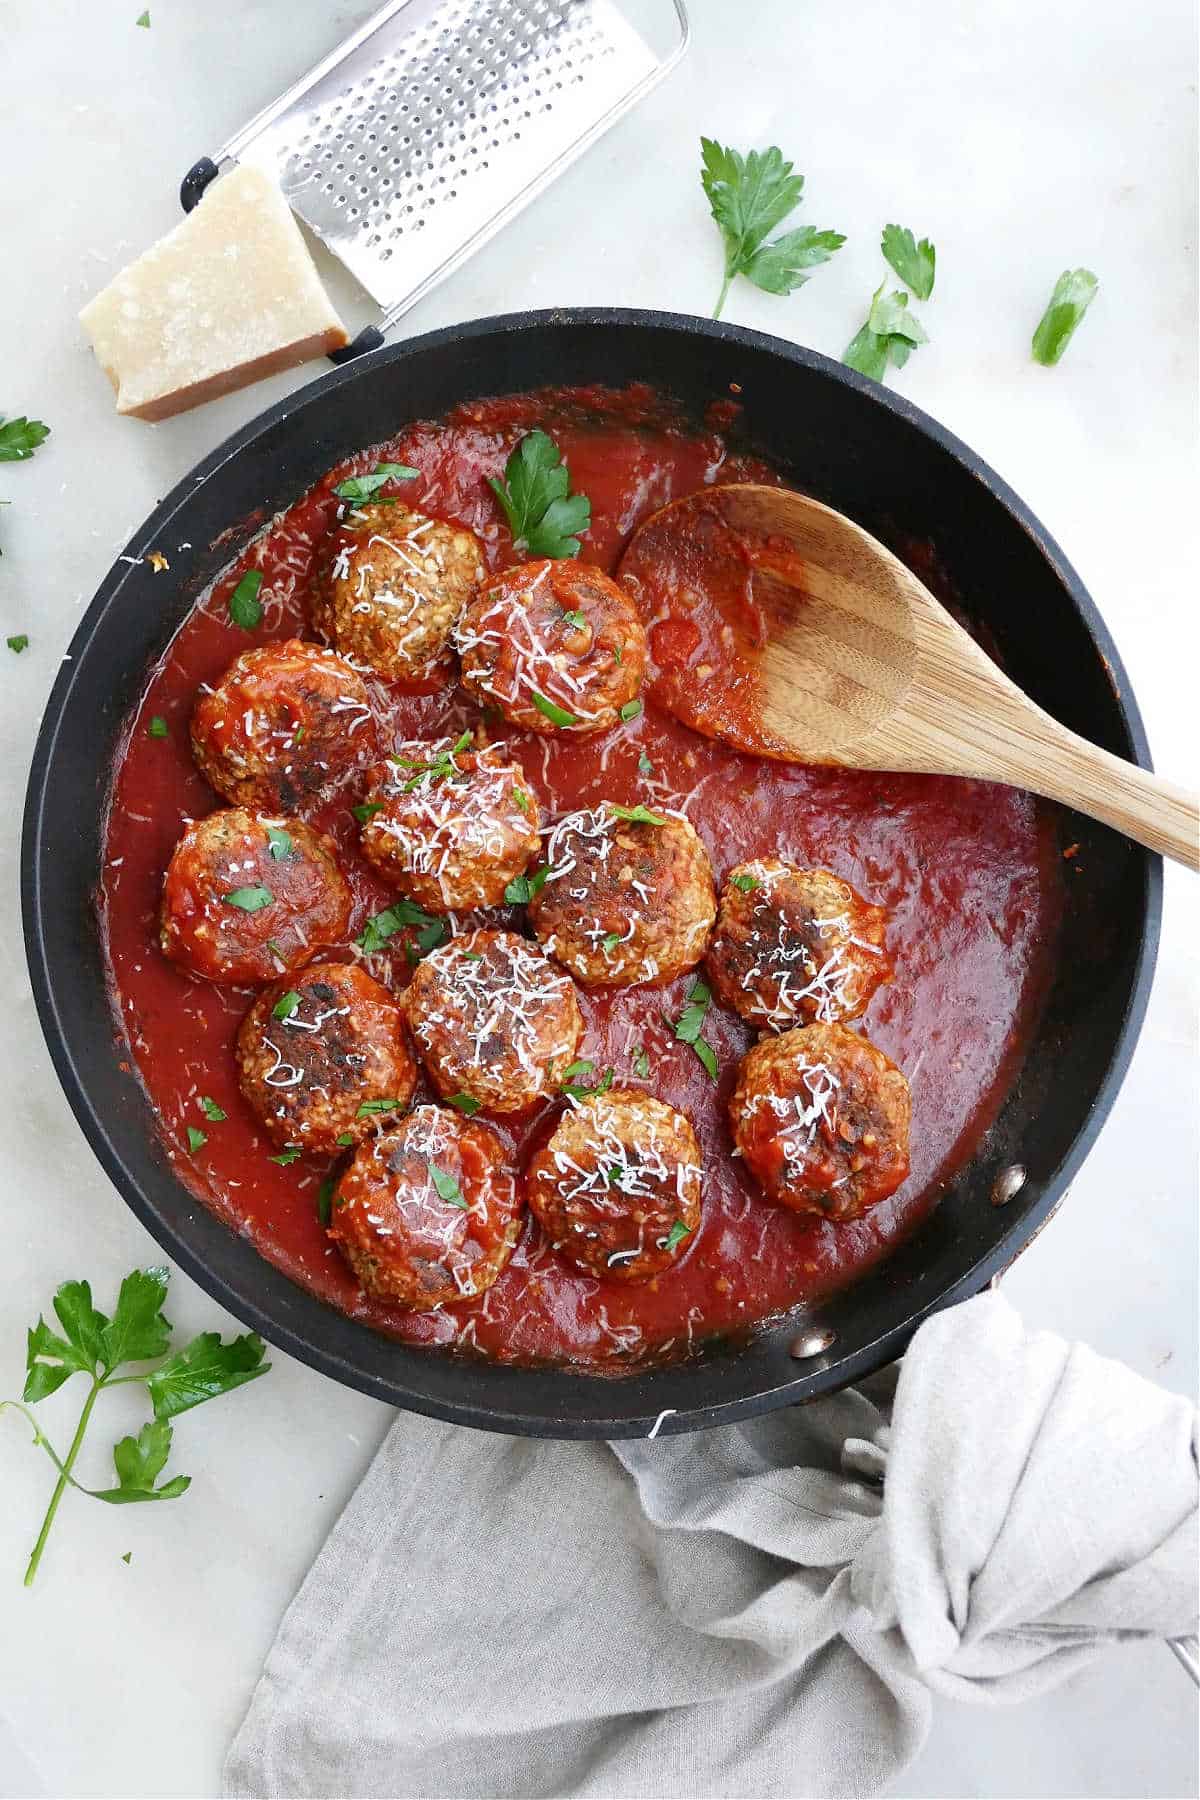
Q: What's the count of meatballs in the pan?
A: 12